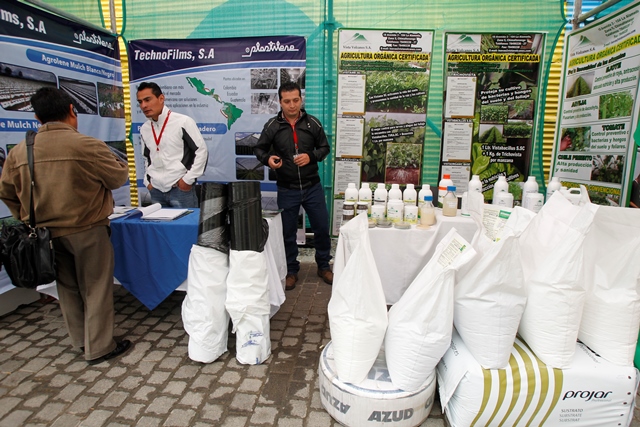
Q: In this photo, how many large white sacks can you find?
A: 5